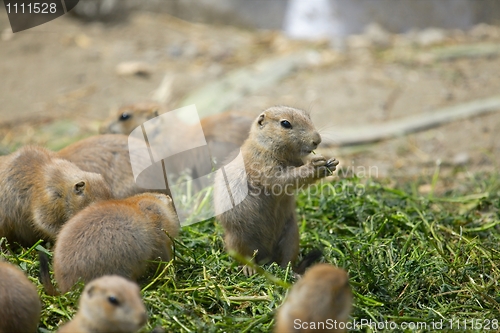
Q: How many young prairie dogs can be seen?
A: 8